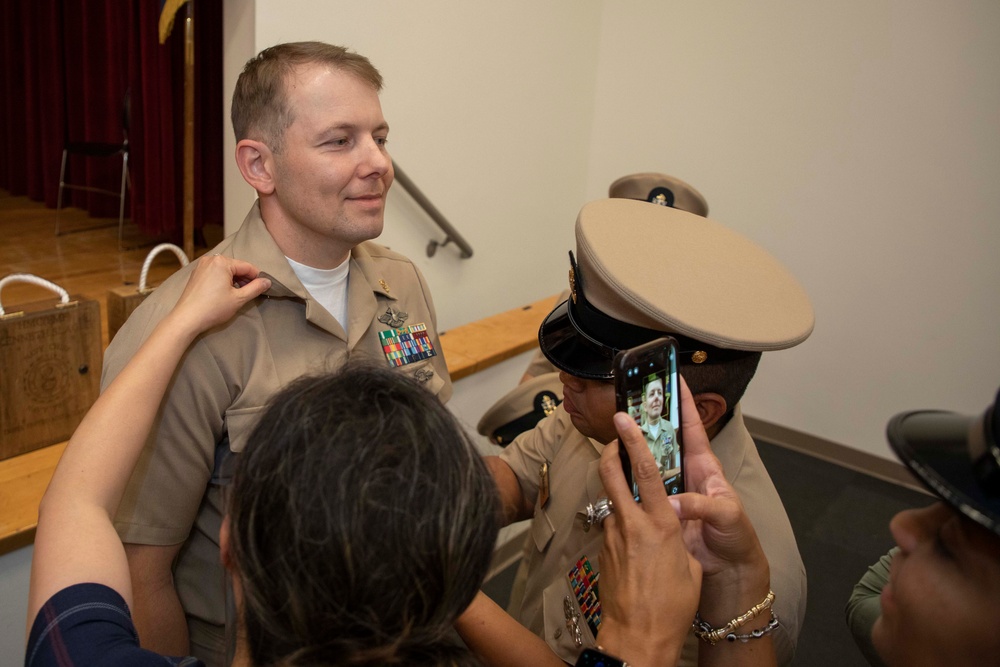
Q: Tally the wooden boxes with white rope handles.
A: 2